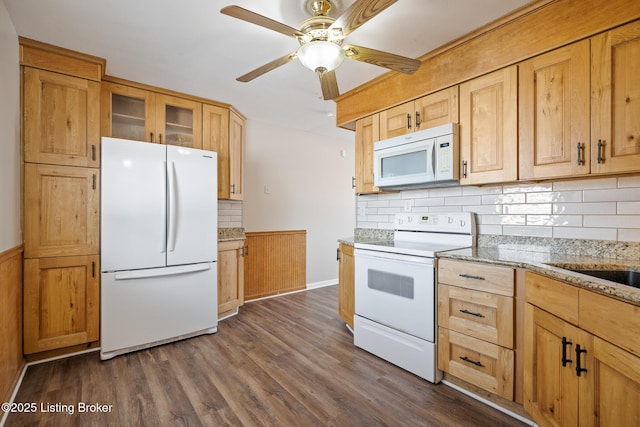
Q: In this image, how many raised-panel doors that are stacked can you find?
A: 3